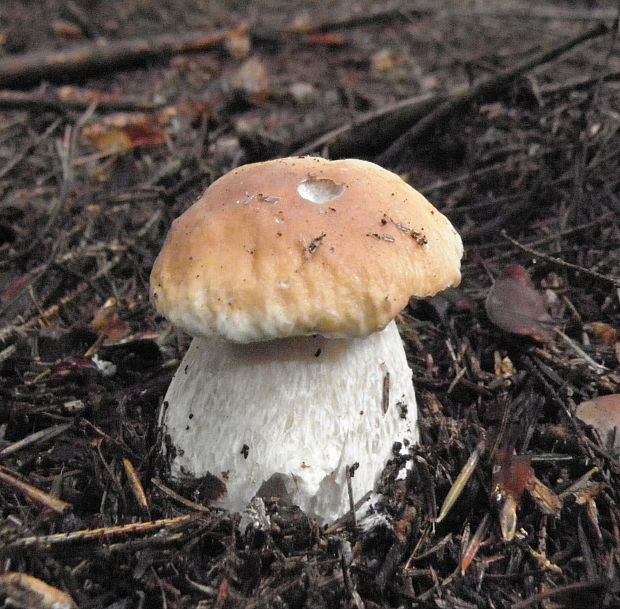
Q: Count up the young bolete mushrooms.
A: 1